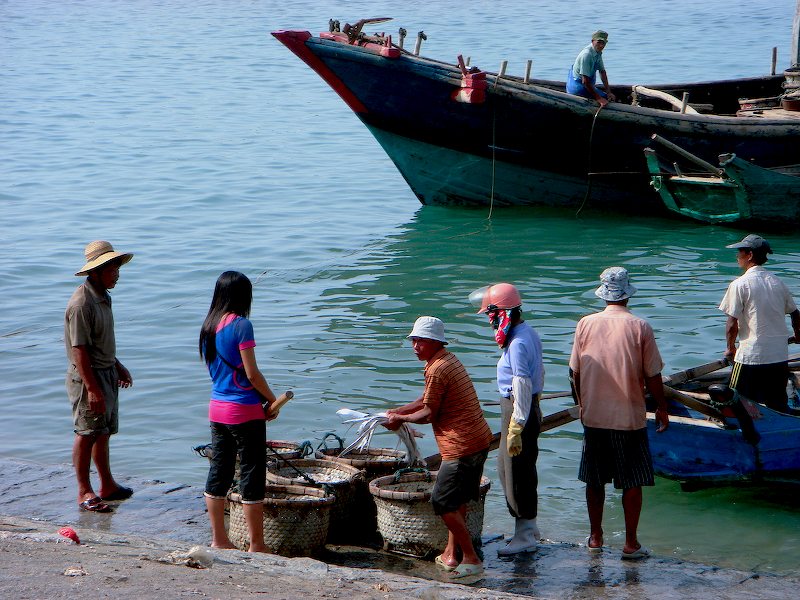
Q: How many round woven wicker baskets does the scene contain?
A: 5